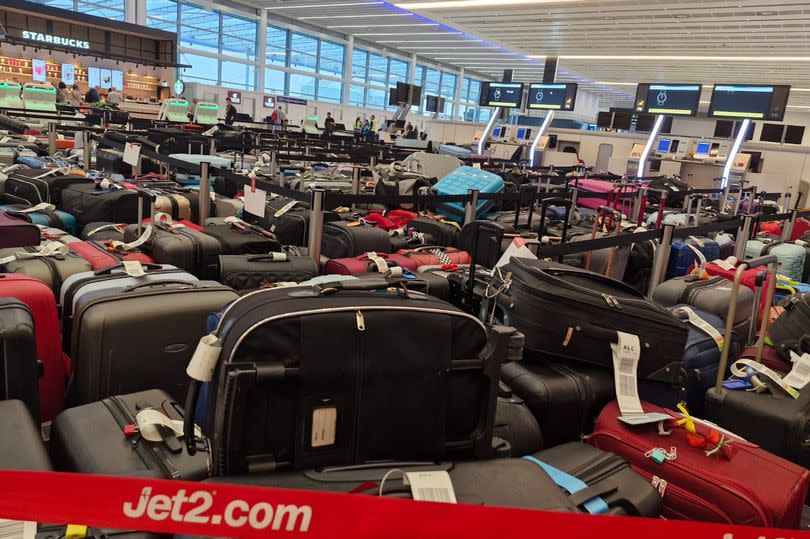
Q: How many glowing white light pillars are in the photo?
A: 4